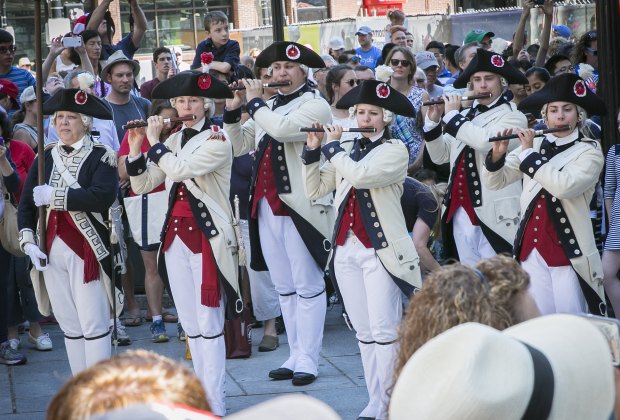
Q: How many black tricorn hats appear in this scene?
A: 6